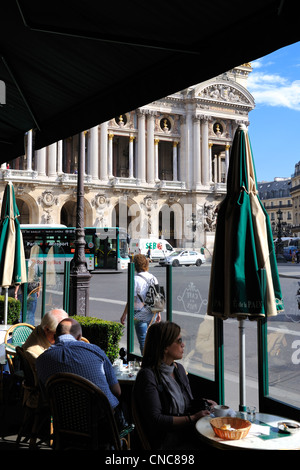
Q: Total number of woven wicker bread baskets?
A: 1